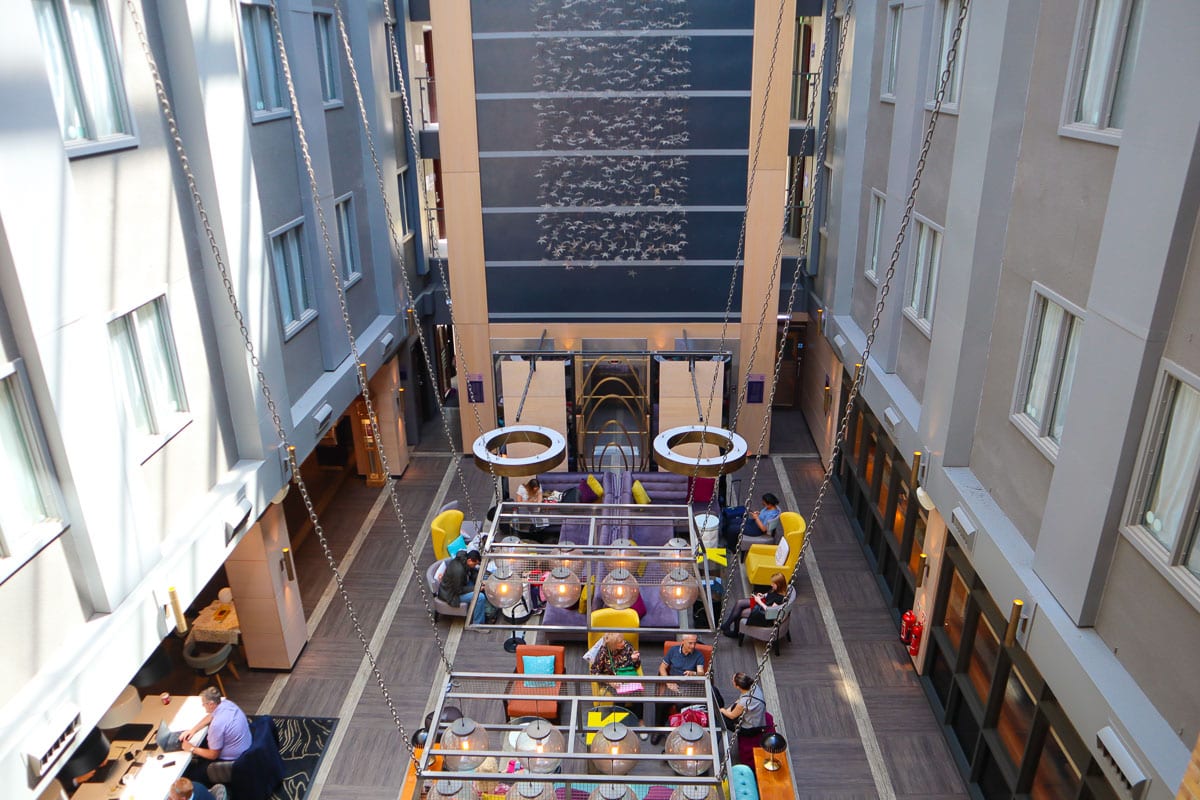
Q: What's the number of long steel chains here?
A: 8